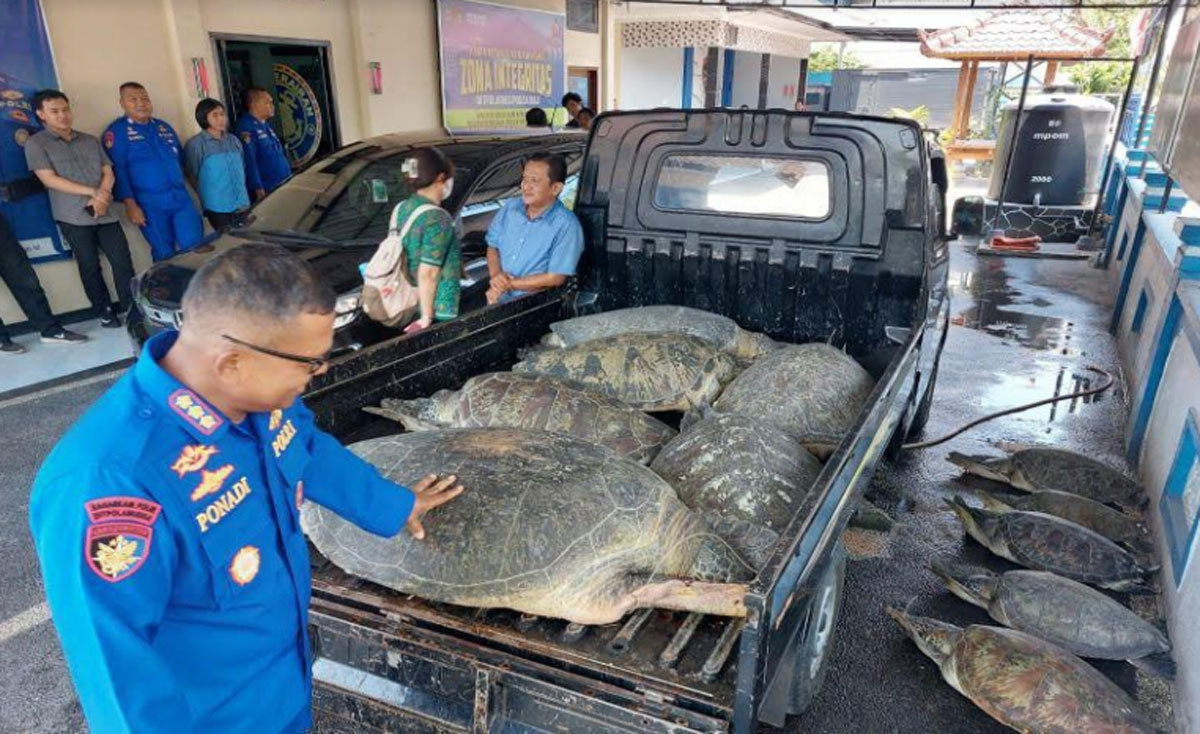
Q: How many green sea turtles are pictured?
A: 11